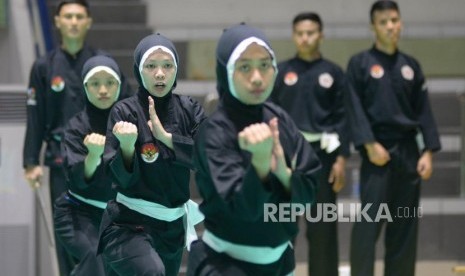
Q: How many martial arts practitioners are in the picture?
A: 6